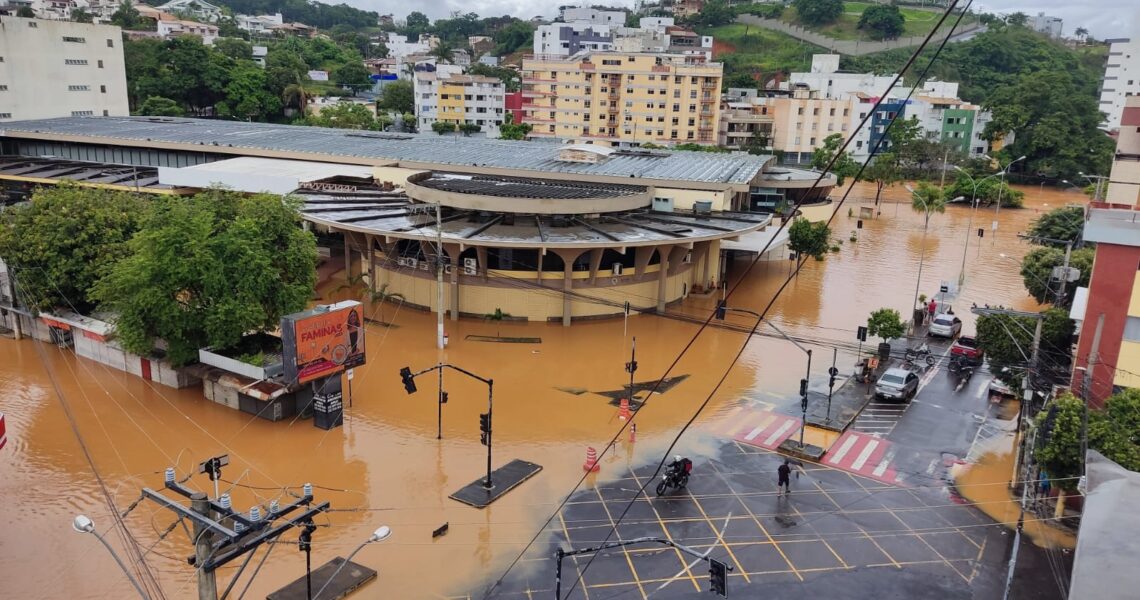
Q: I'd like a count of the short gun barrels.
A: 0